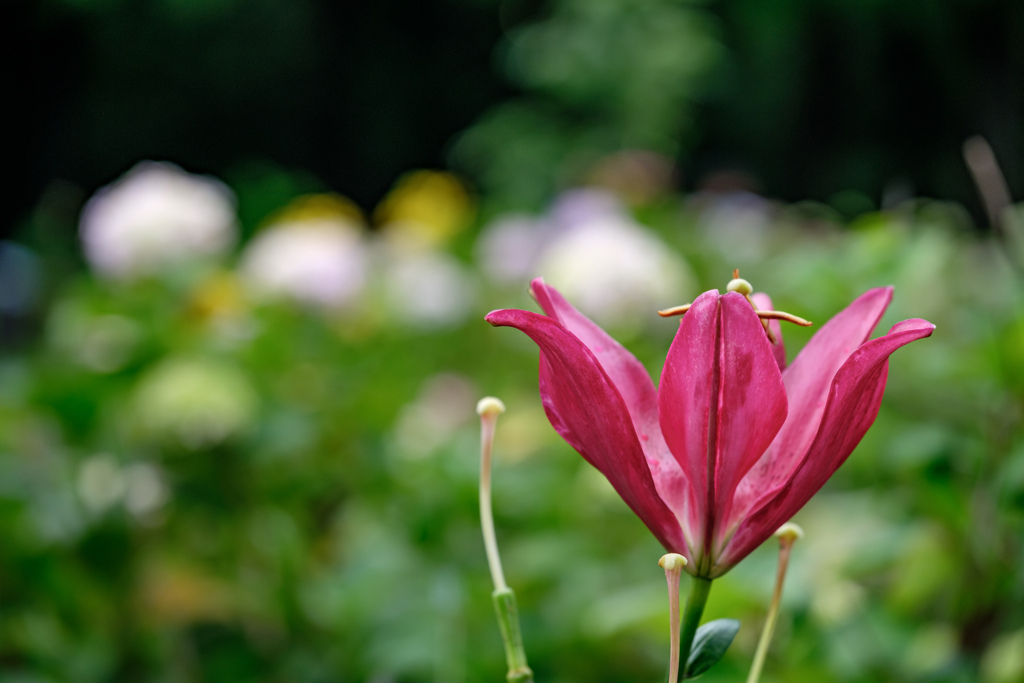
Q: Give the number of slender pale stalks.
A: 3